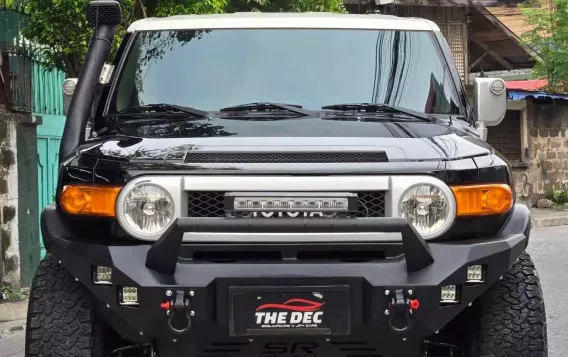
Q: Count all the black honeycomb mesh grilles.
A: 2